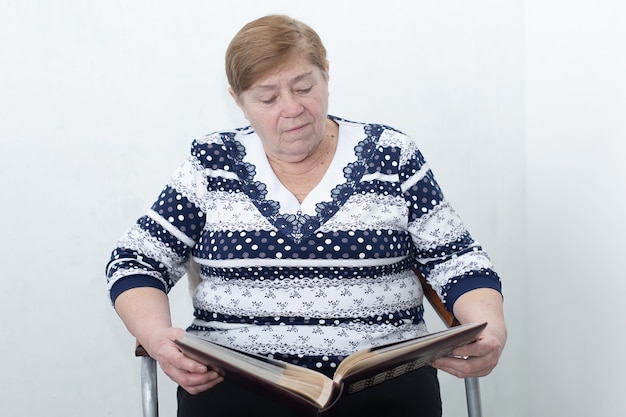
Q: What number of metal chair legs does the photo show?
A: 2